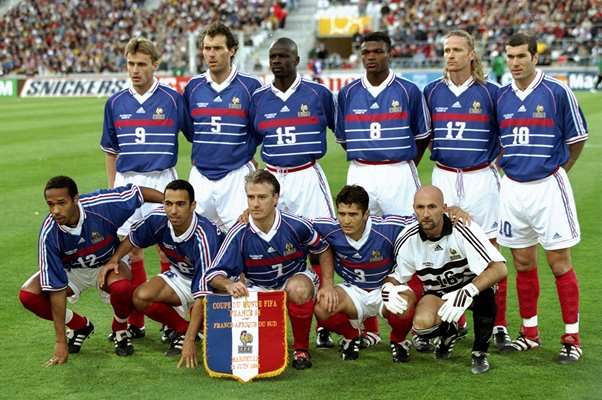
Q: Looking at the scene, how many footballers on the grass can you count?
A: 11